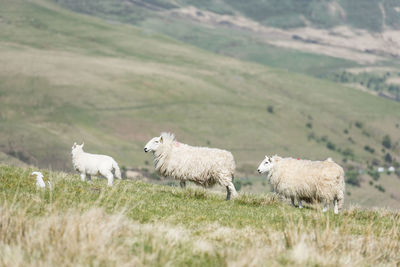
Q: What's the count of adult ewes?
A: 2